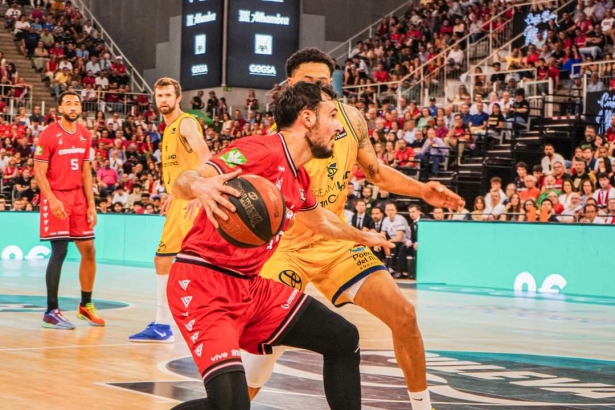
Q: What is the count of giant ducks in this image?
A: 0